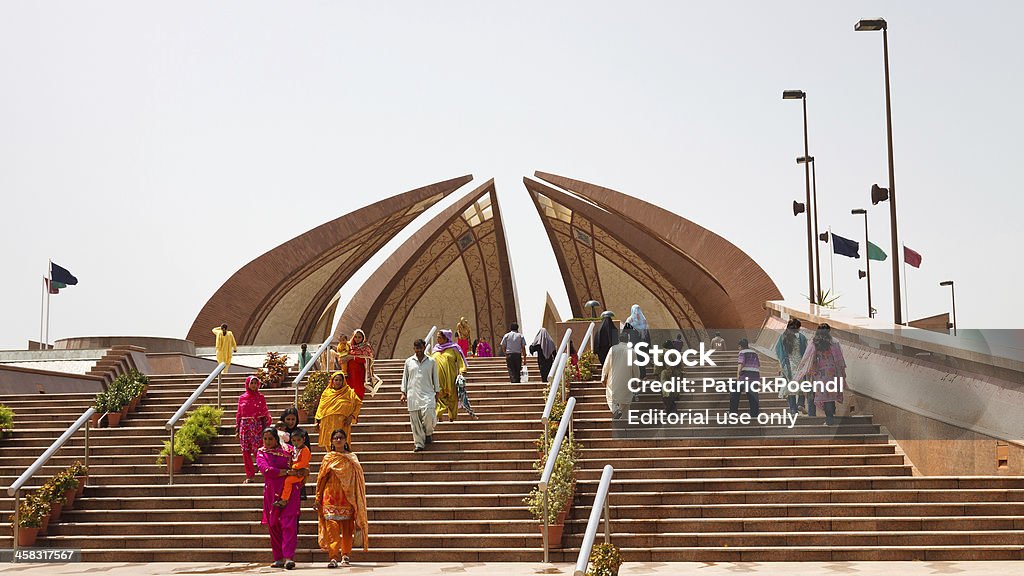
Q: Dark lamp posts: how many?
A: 5